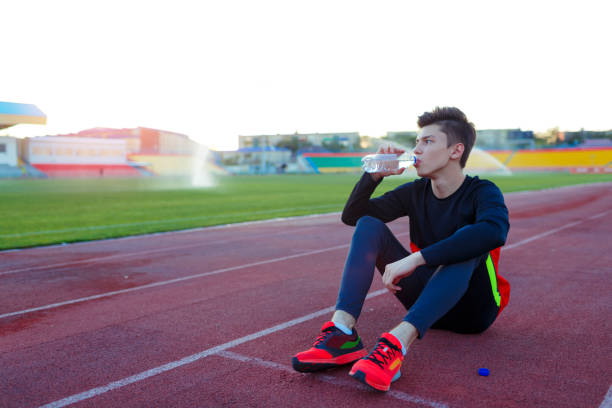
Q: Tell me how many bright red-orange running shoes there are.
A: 2